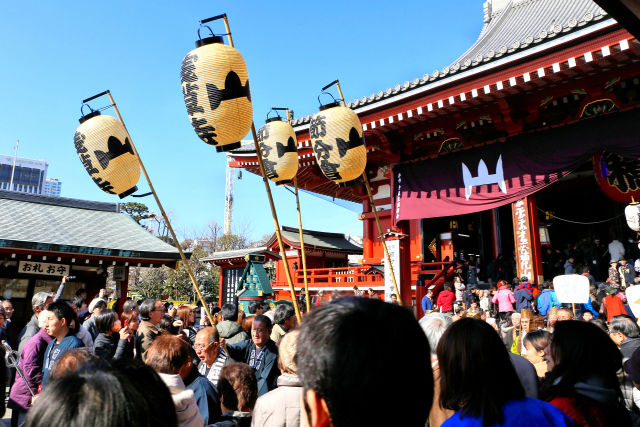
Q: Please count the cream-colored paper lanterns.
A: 4